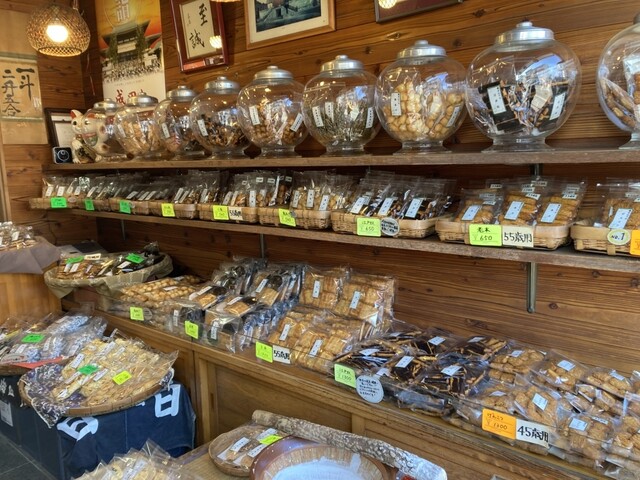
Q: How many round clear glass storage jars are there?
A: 9